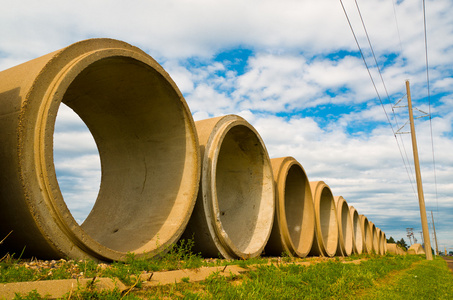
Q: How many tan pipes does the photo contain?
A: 10